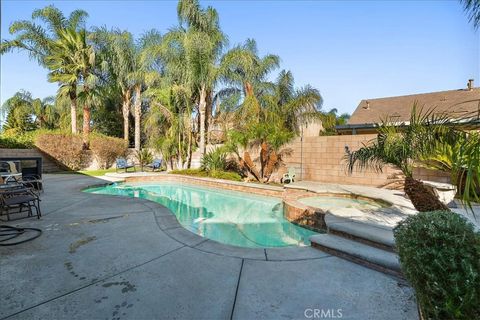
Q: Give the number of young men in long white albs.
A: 0